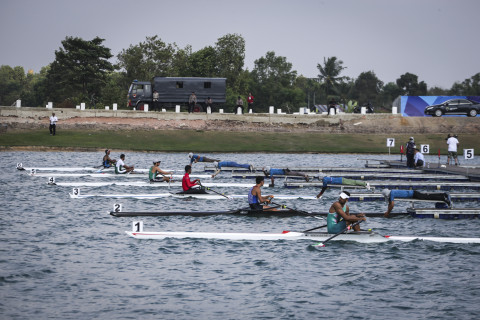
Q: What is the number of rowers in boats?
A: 6